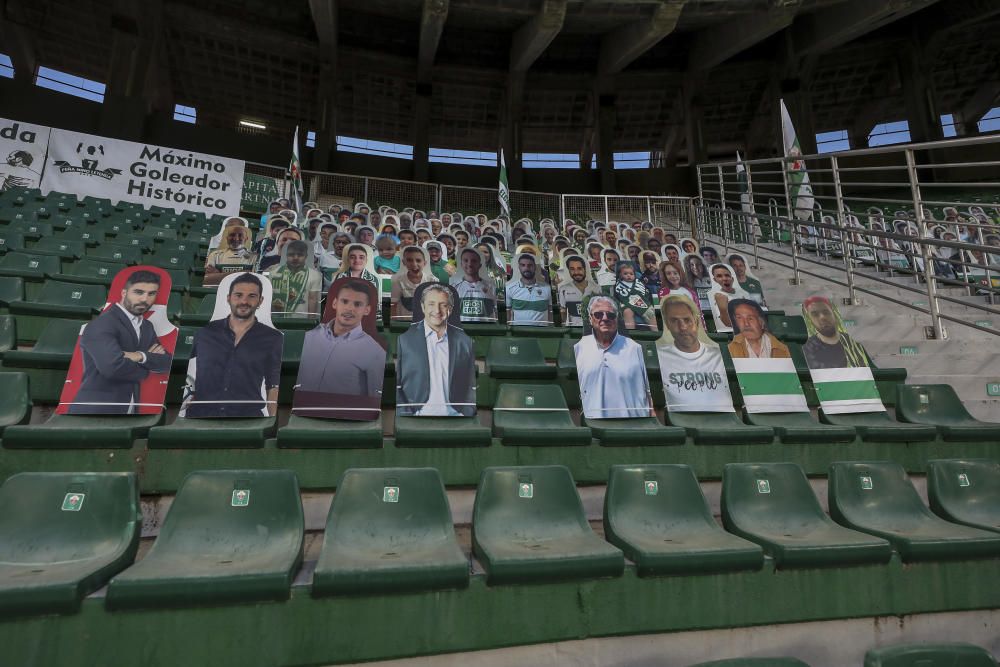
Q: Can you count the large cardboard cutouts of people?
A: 8